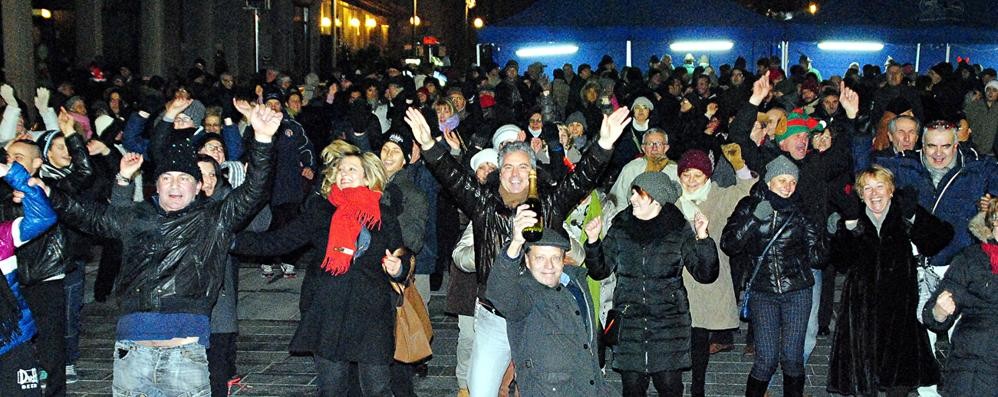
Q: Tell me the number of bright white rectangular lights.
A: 3